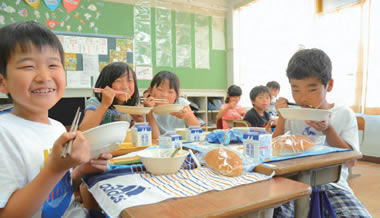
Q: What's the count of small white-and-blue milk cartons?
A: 4